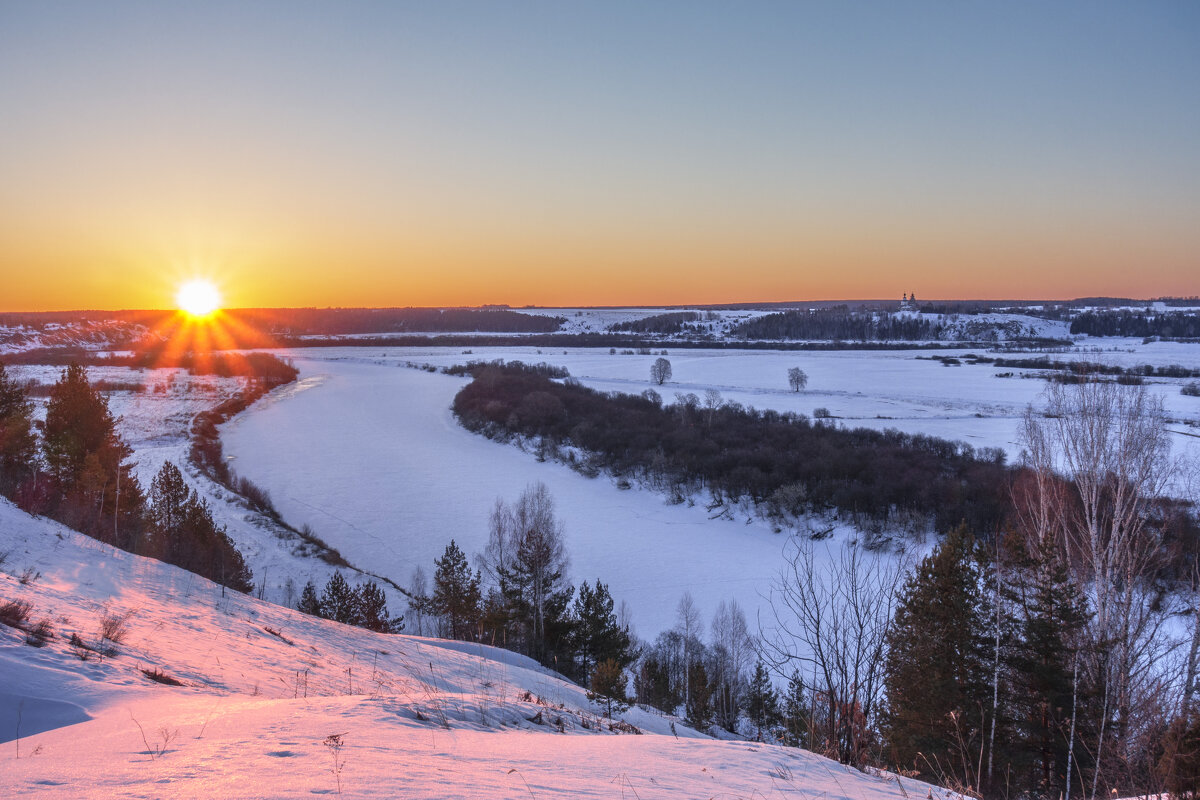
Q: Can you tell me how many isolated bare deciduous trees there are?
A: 2